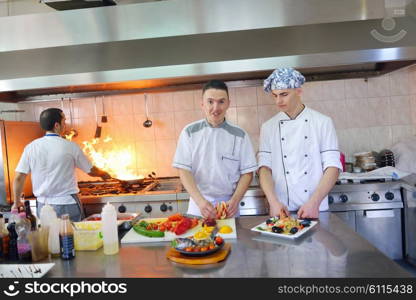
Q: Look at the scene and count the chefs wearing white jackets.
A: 3